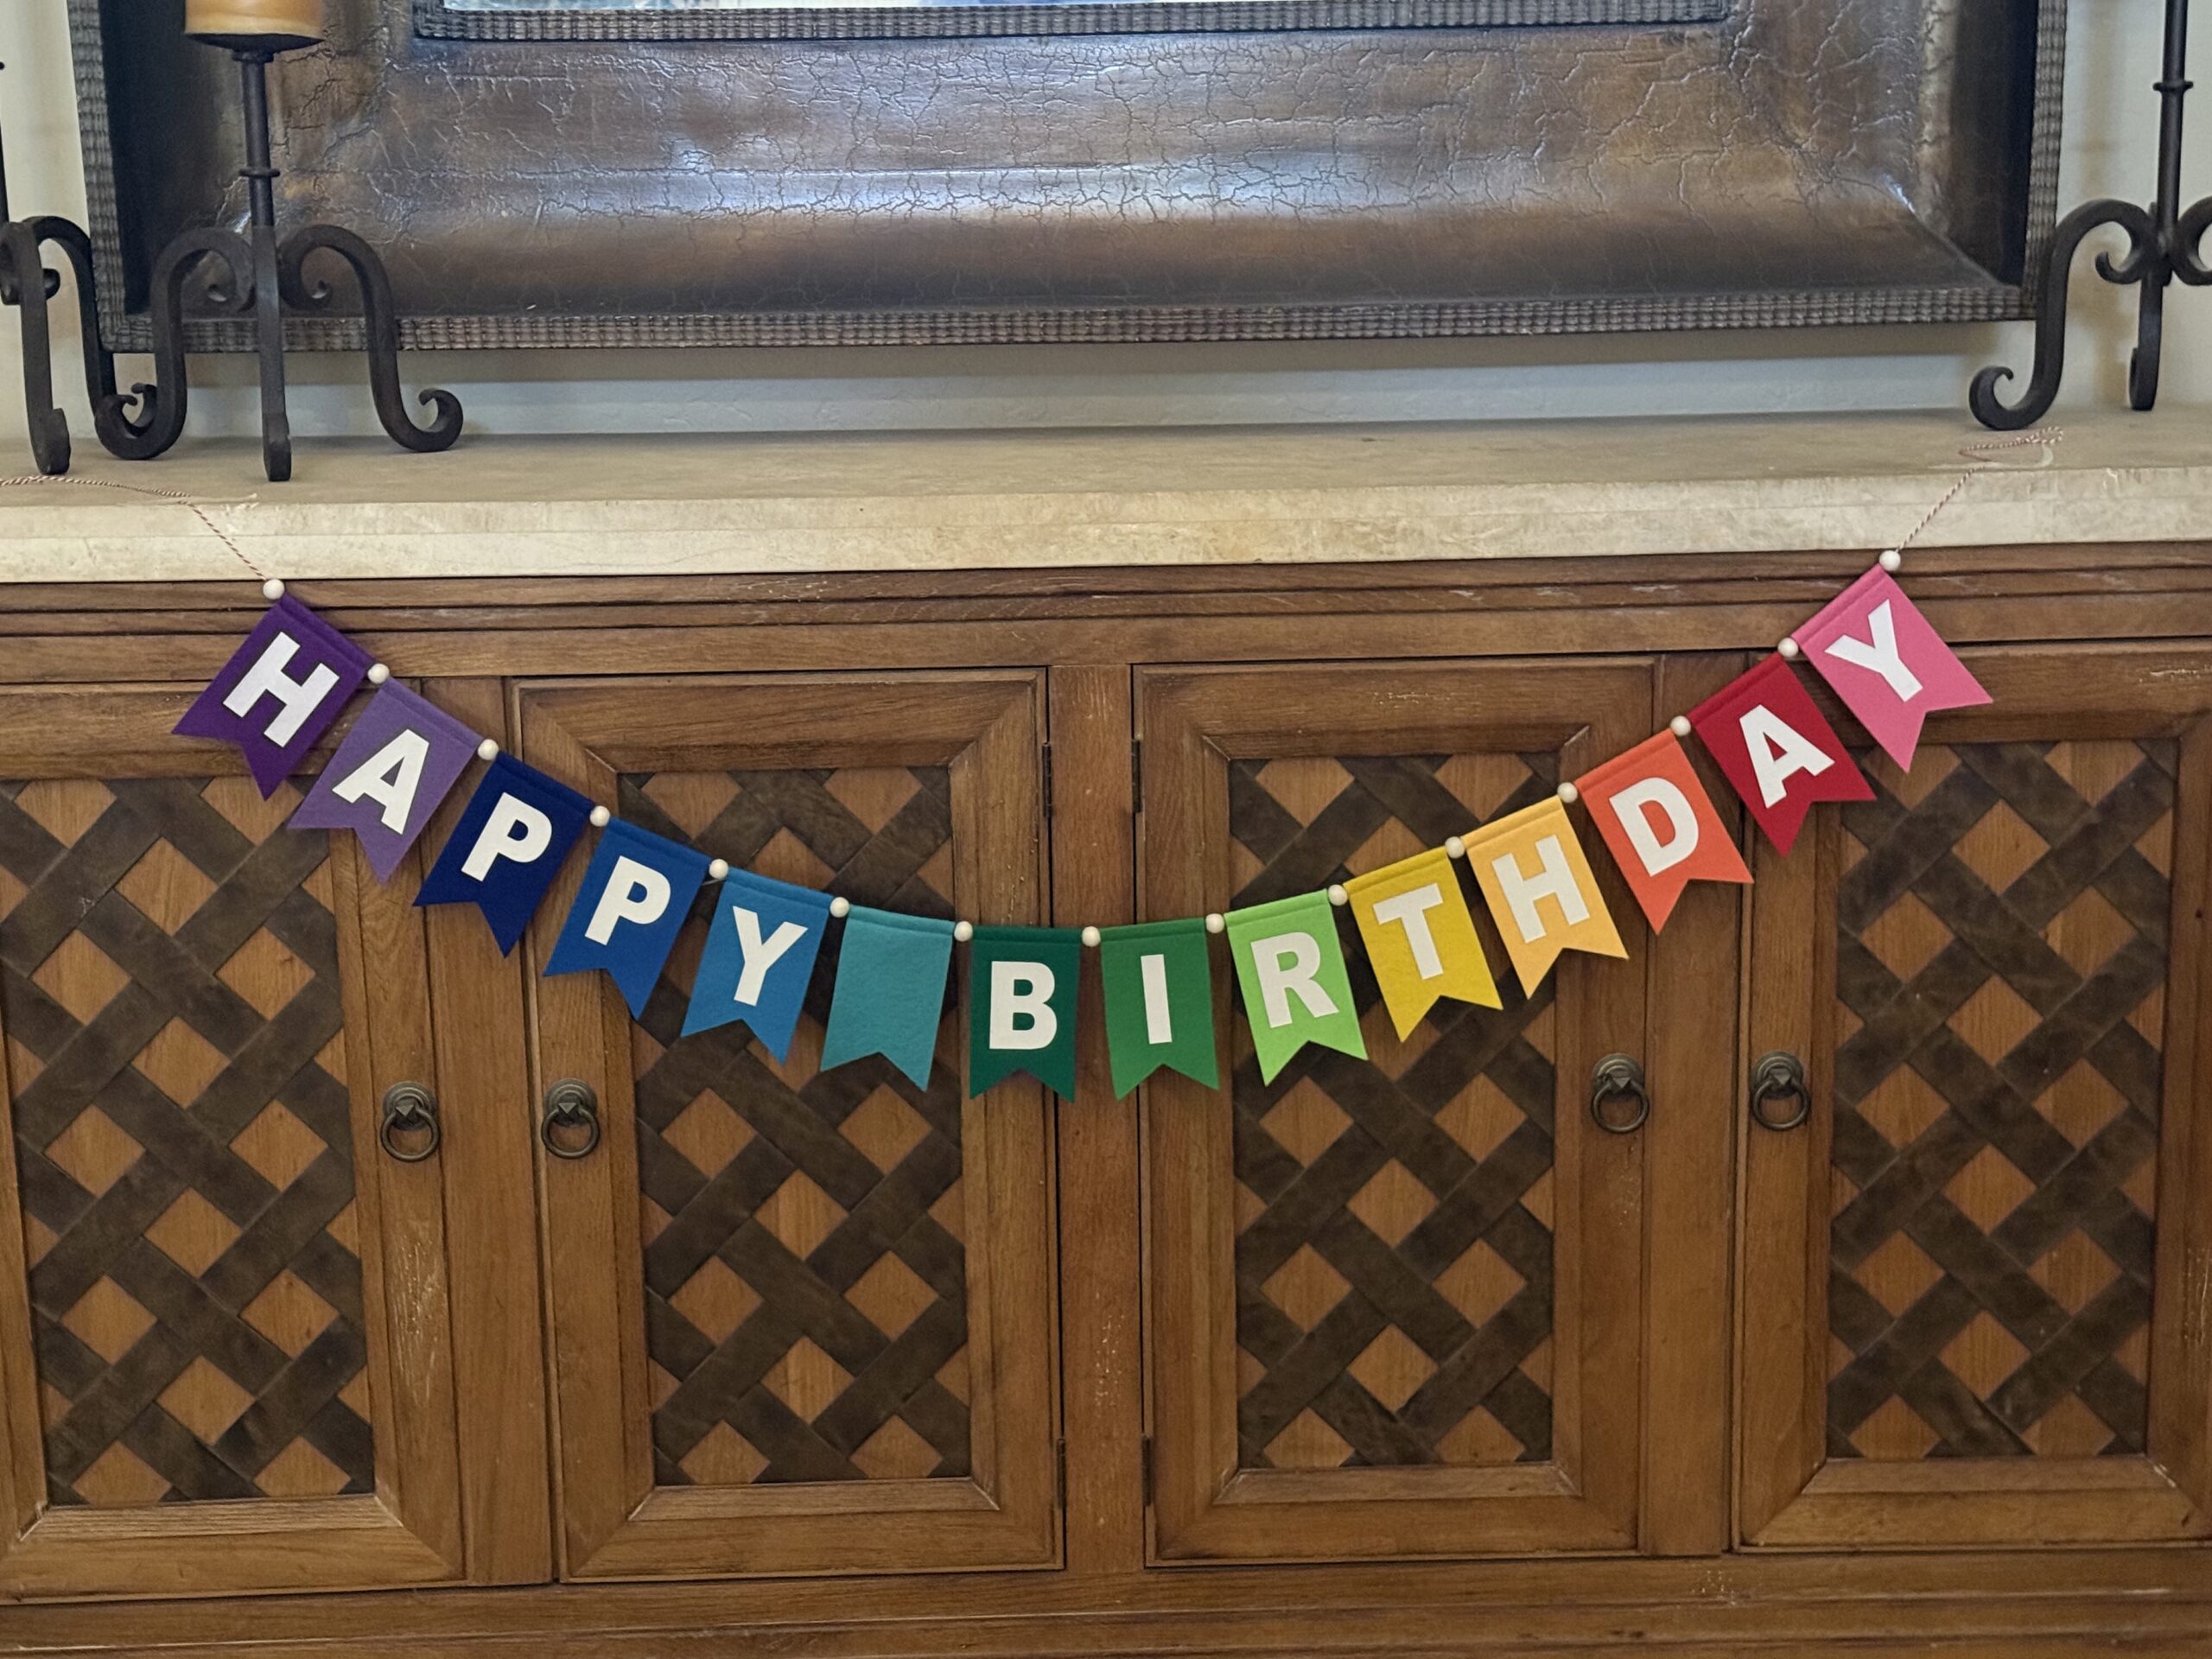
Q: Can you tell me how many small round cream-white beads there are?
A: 15